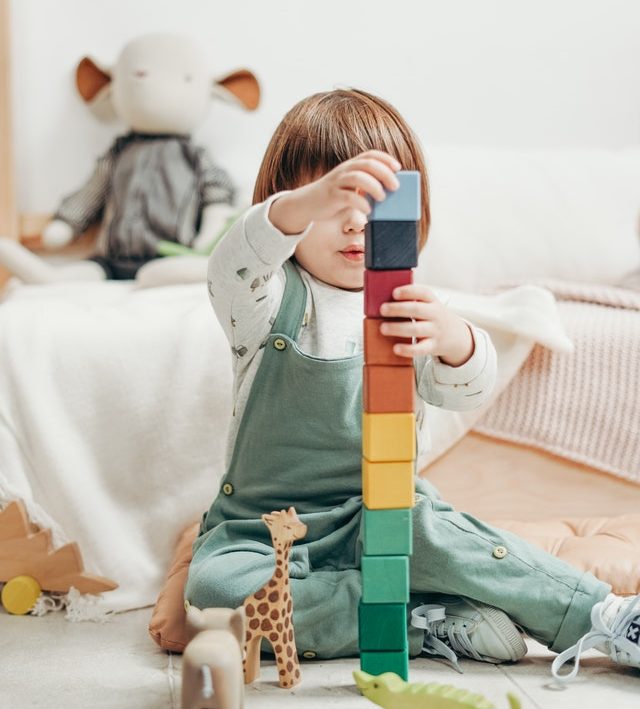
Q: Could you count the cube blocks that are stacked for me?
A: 11